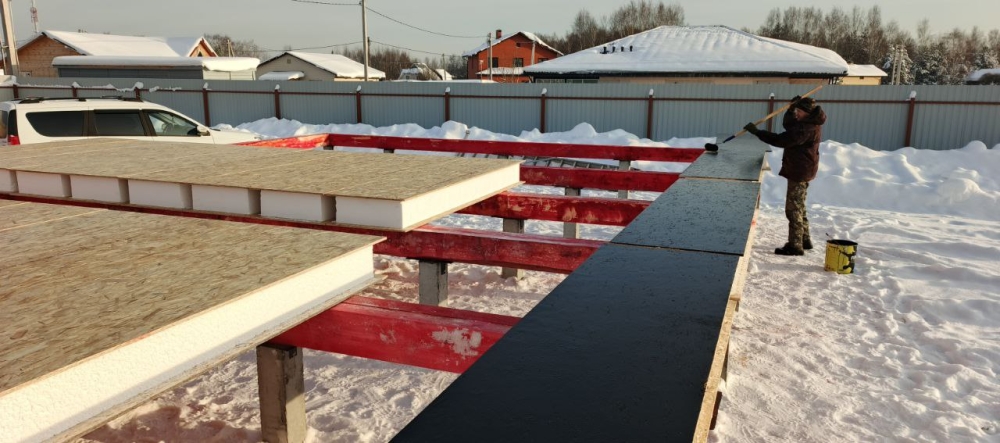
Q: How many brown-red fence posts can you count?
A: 11